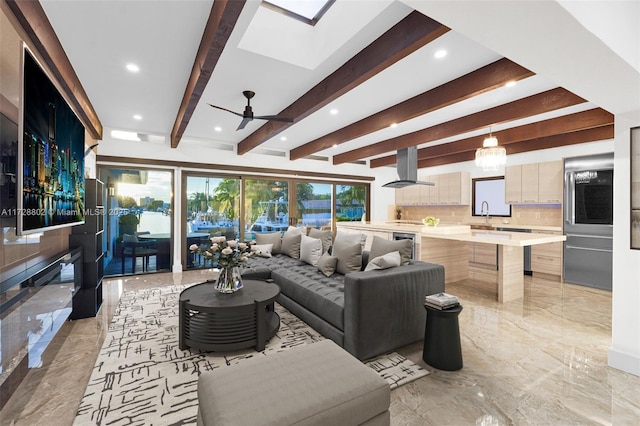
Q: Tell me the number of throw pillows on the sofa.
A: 11